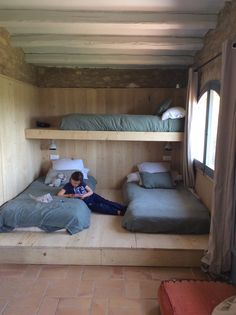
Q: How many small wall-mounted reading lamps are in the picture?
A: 2